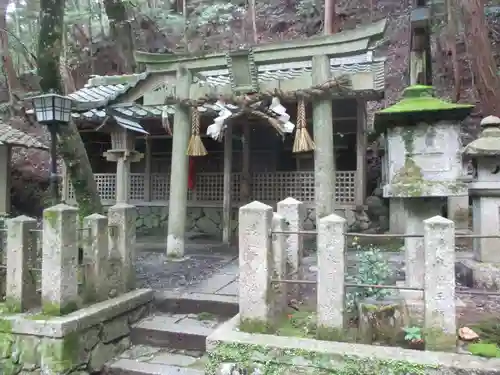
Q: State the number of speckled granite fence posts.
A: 9